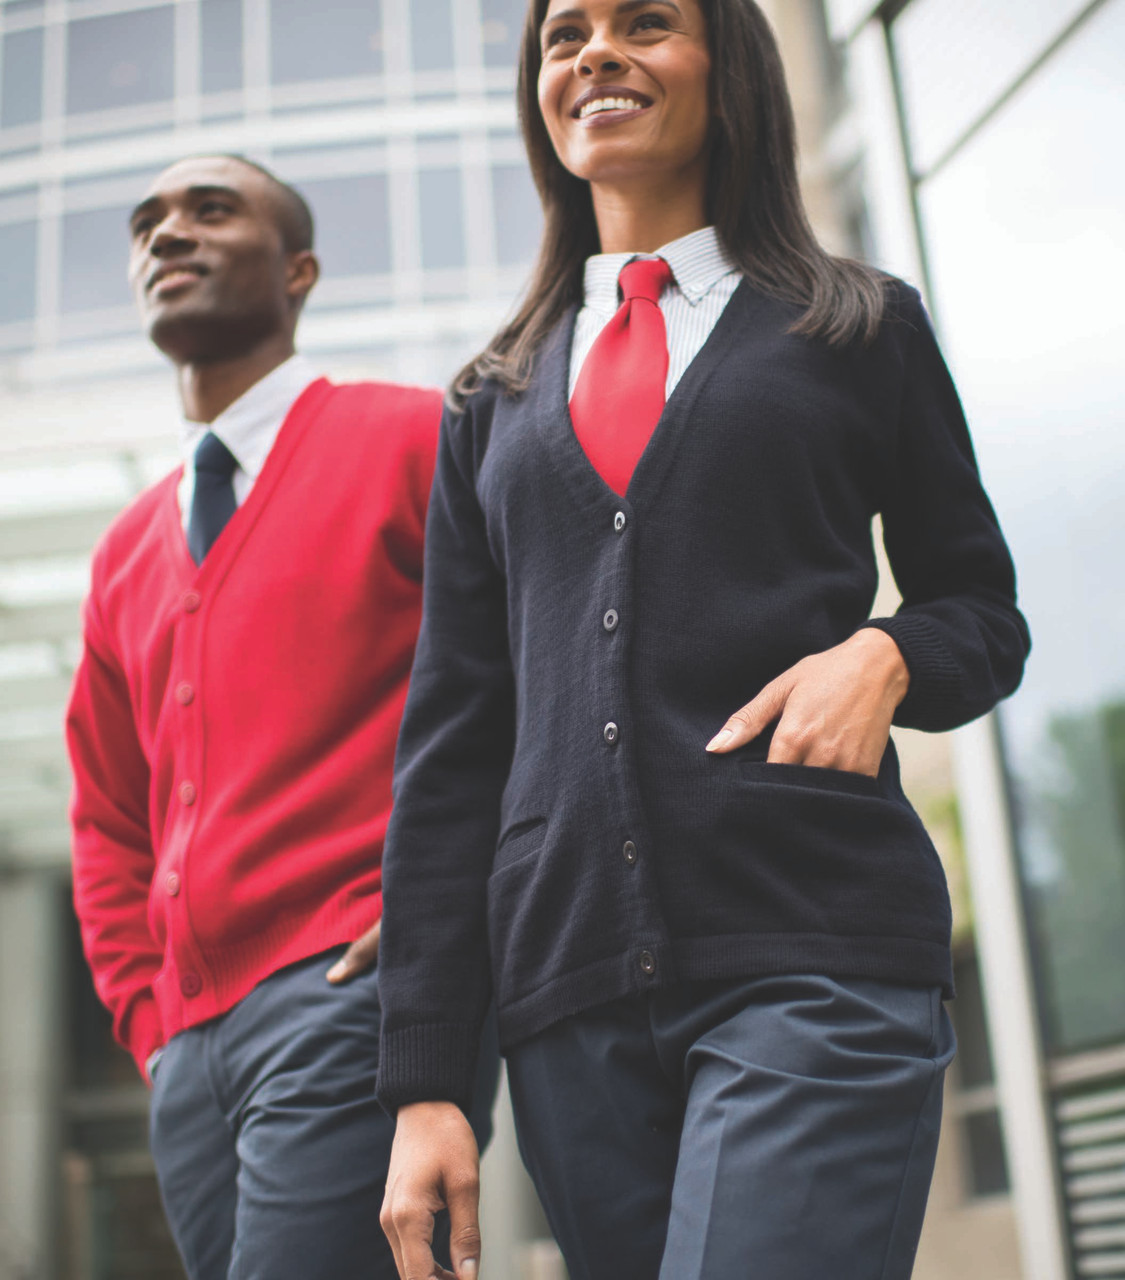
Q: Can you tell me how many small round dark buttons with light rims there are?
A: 5